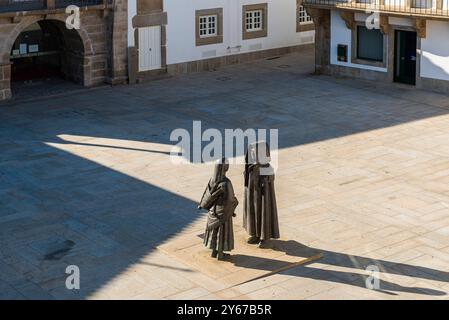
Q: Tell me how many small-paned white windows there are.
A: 3